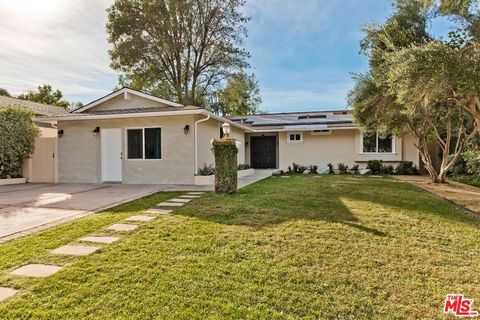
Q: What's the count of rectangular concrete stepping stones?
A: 11